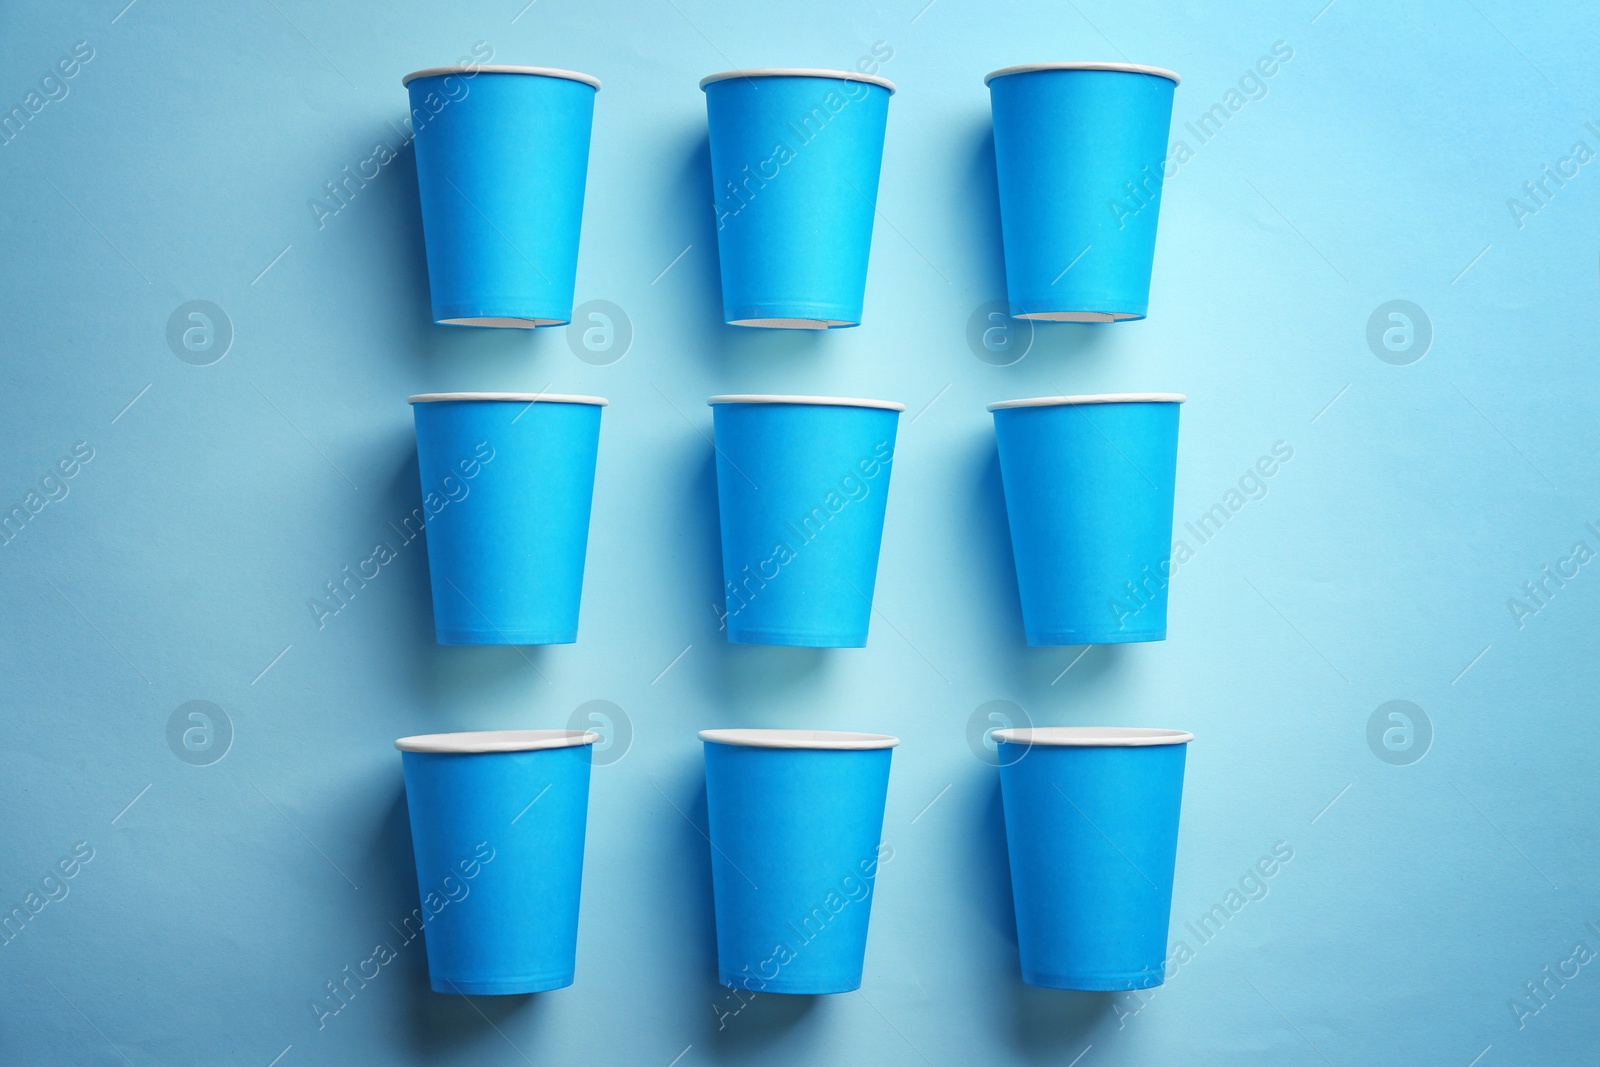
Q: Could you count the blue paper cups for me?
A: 9